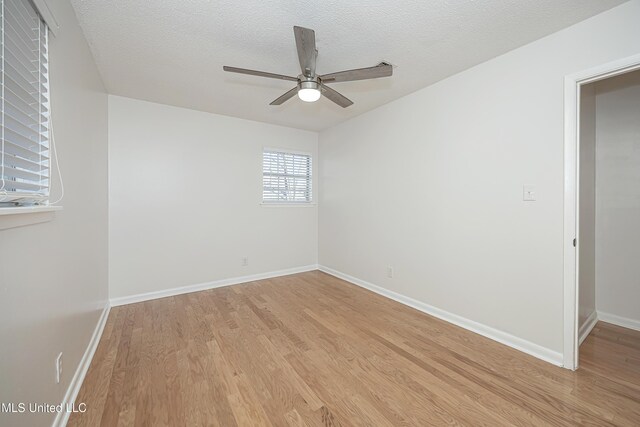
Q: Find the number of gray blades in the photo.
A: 5